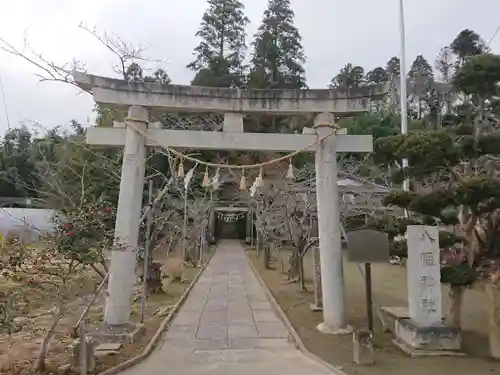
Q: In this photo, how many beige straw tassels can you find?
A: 5